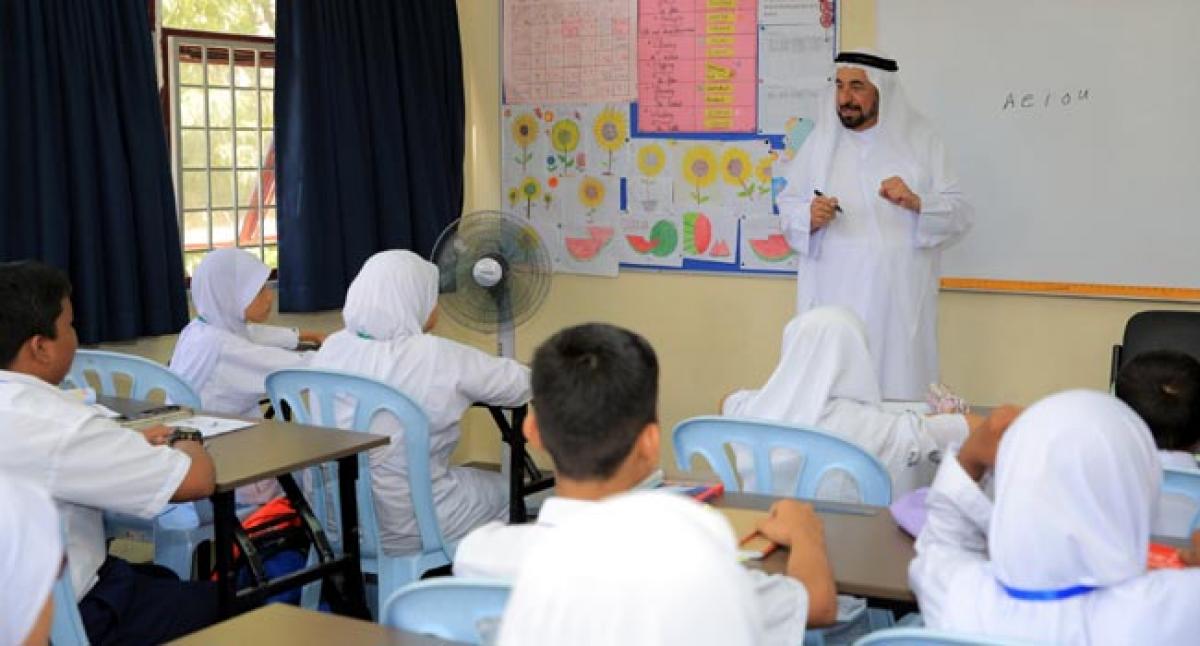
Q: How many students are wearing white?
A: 9